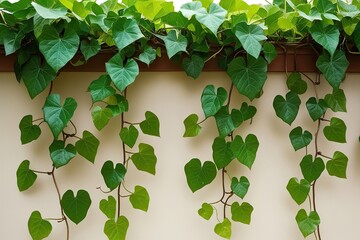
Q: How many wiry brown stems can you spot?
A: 4